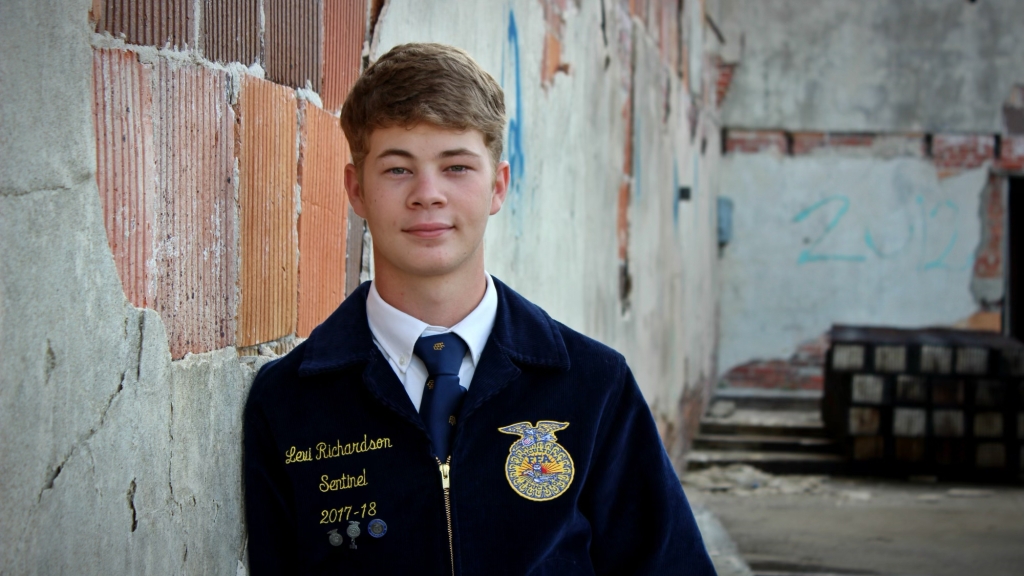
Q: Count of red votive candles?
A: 0